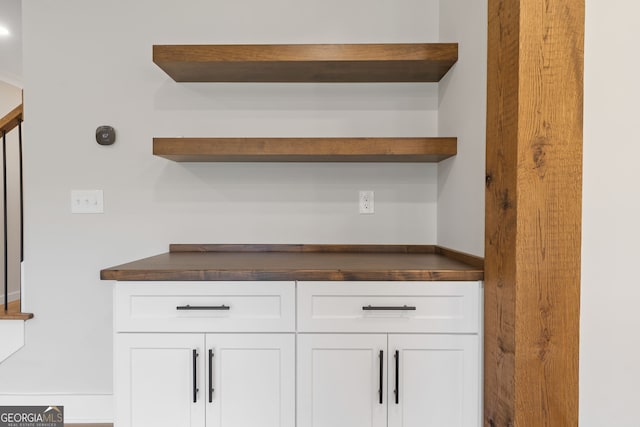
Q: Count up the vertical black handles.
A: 4